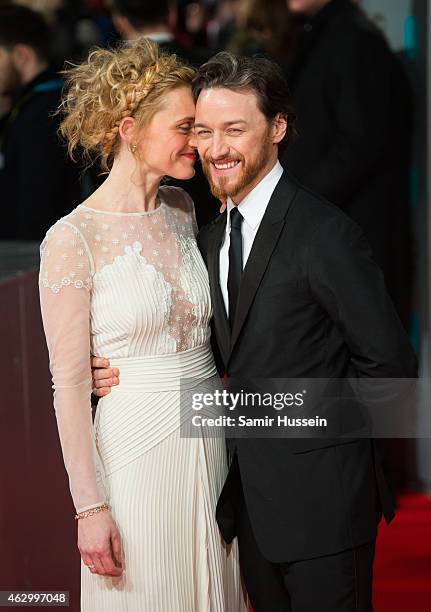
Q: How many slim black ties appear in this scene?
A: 1